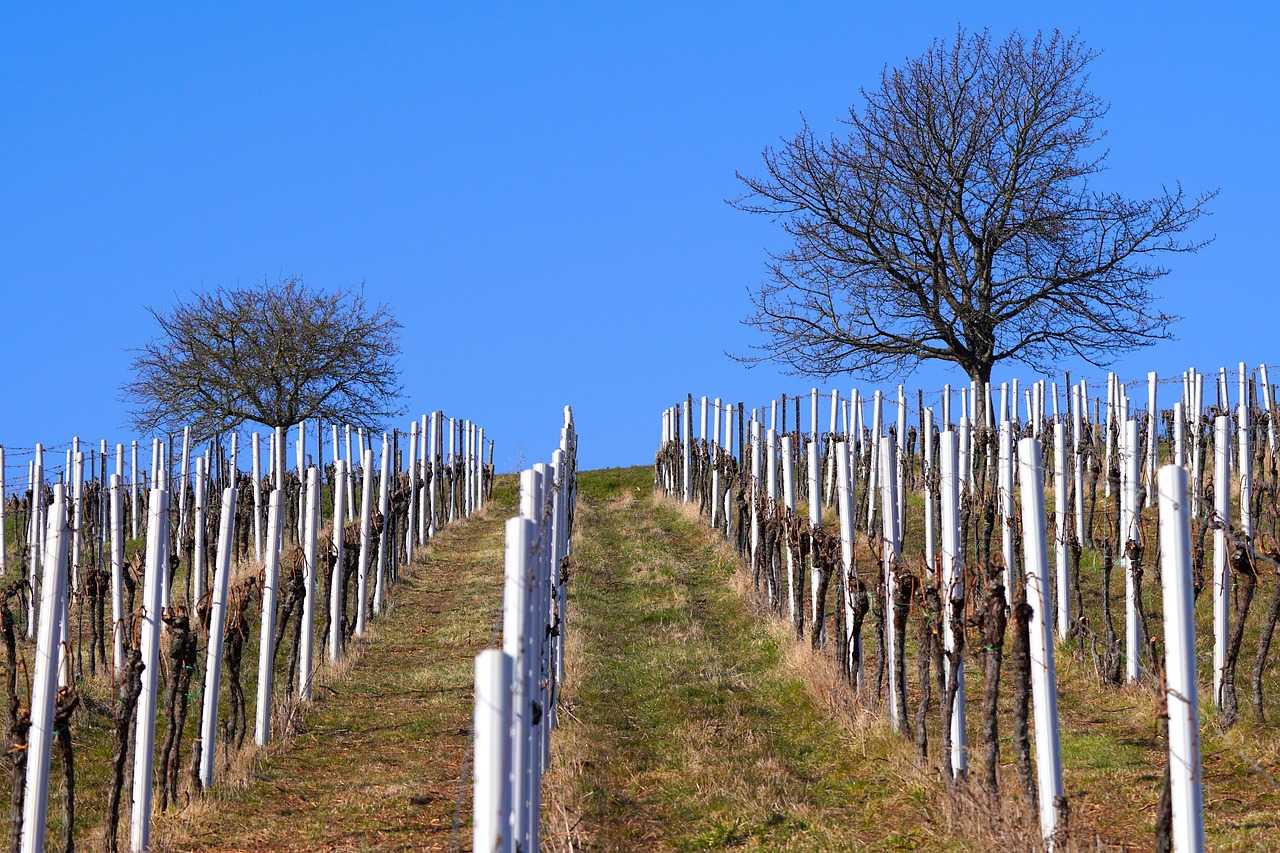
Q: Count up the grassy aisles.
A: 2